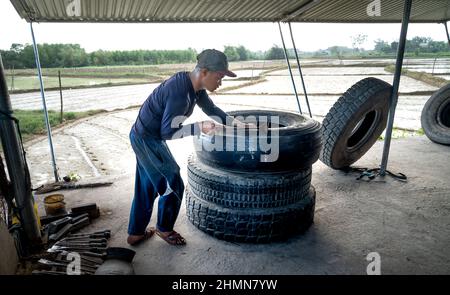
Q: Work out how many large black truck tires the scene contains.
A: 5